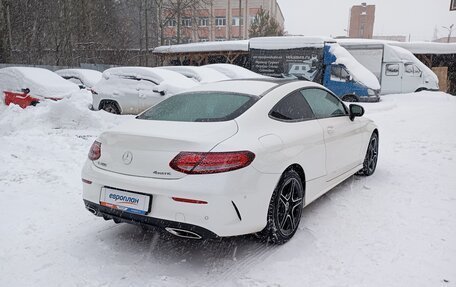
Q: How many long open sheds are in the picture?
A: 1